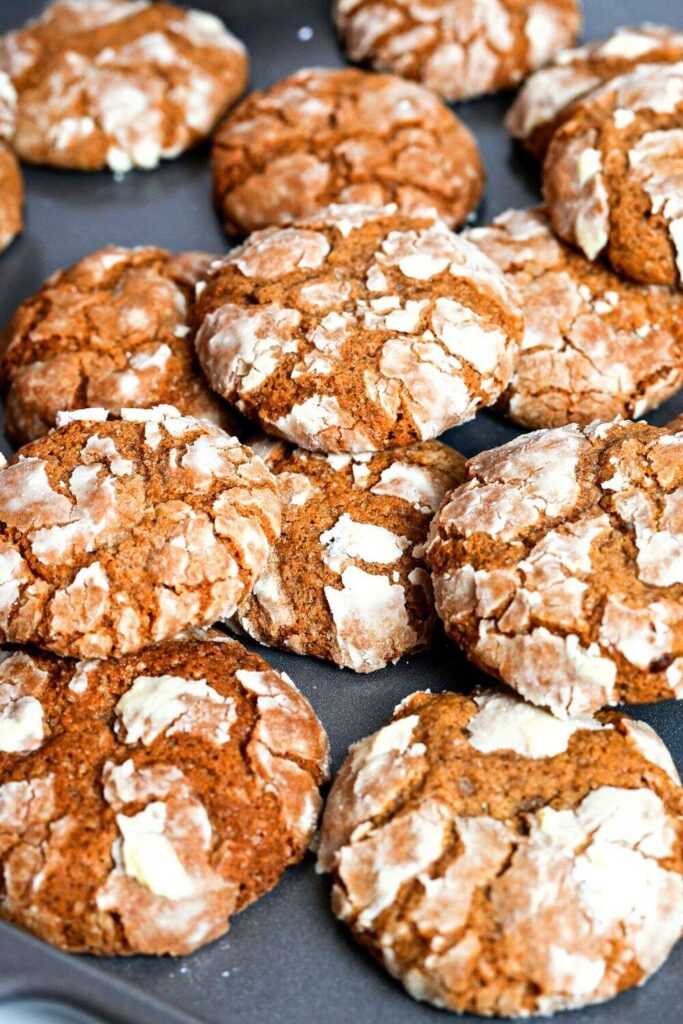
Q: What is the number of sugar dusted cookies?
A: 14